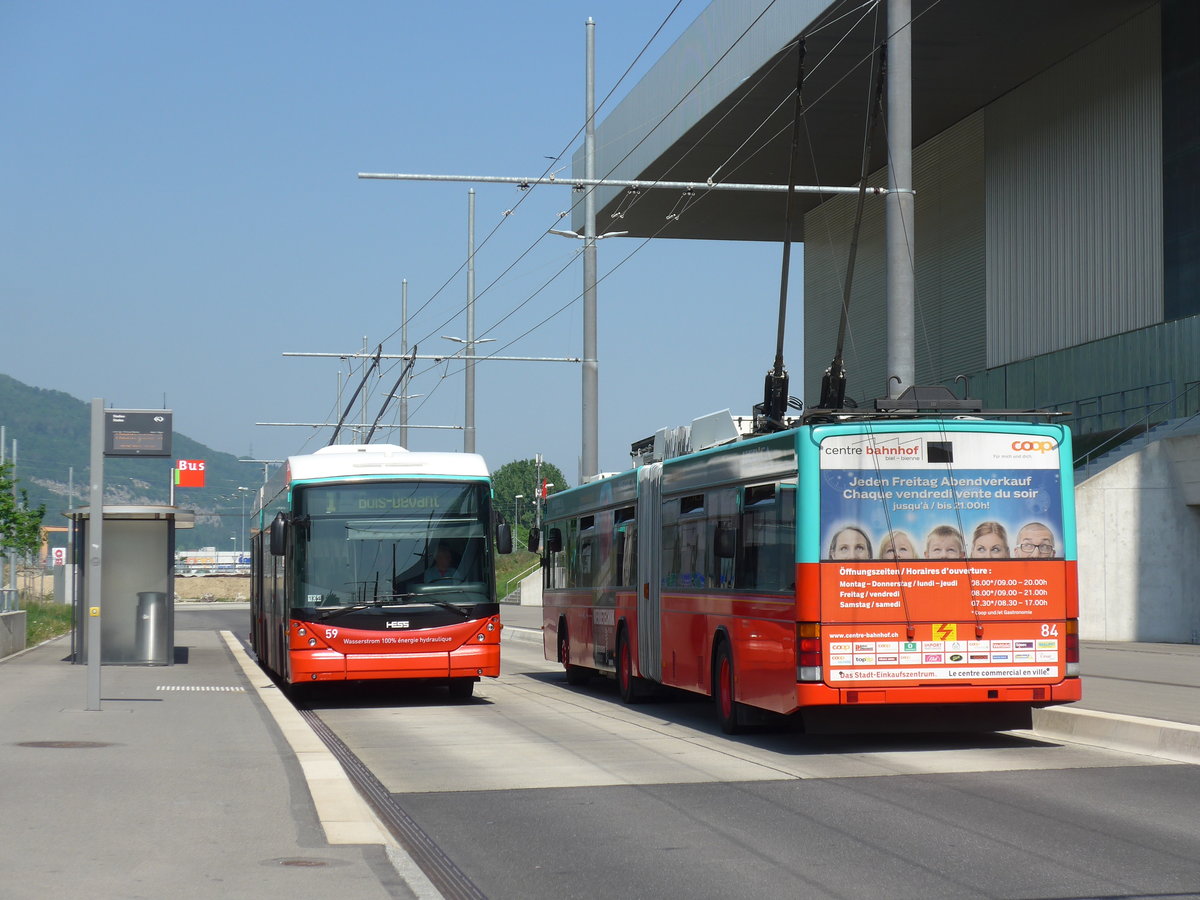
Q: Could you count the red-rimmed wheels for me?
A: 3